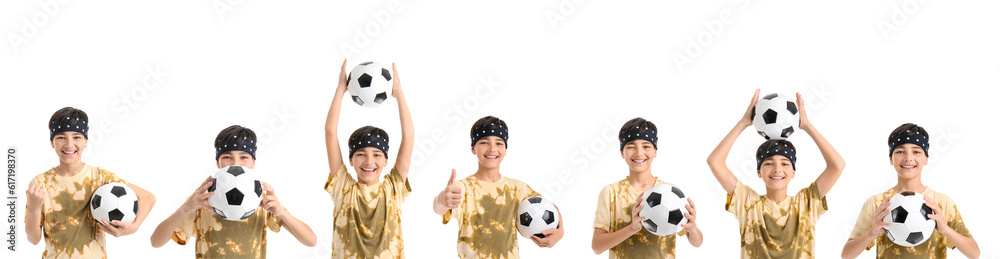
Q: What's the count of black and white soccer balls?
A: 7